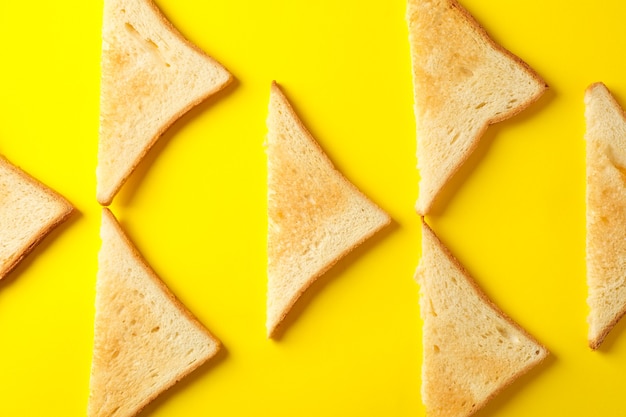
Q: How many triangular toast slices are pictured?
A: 7